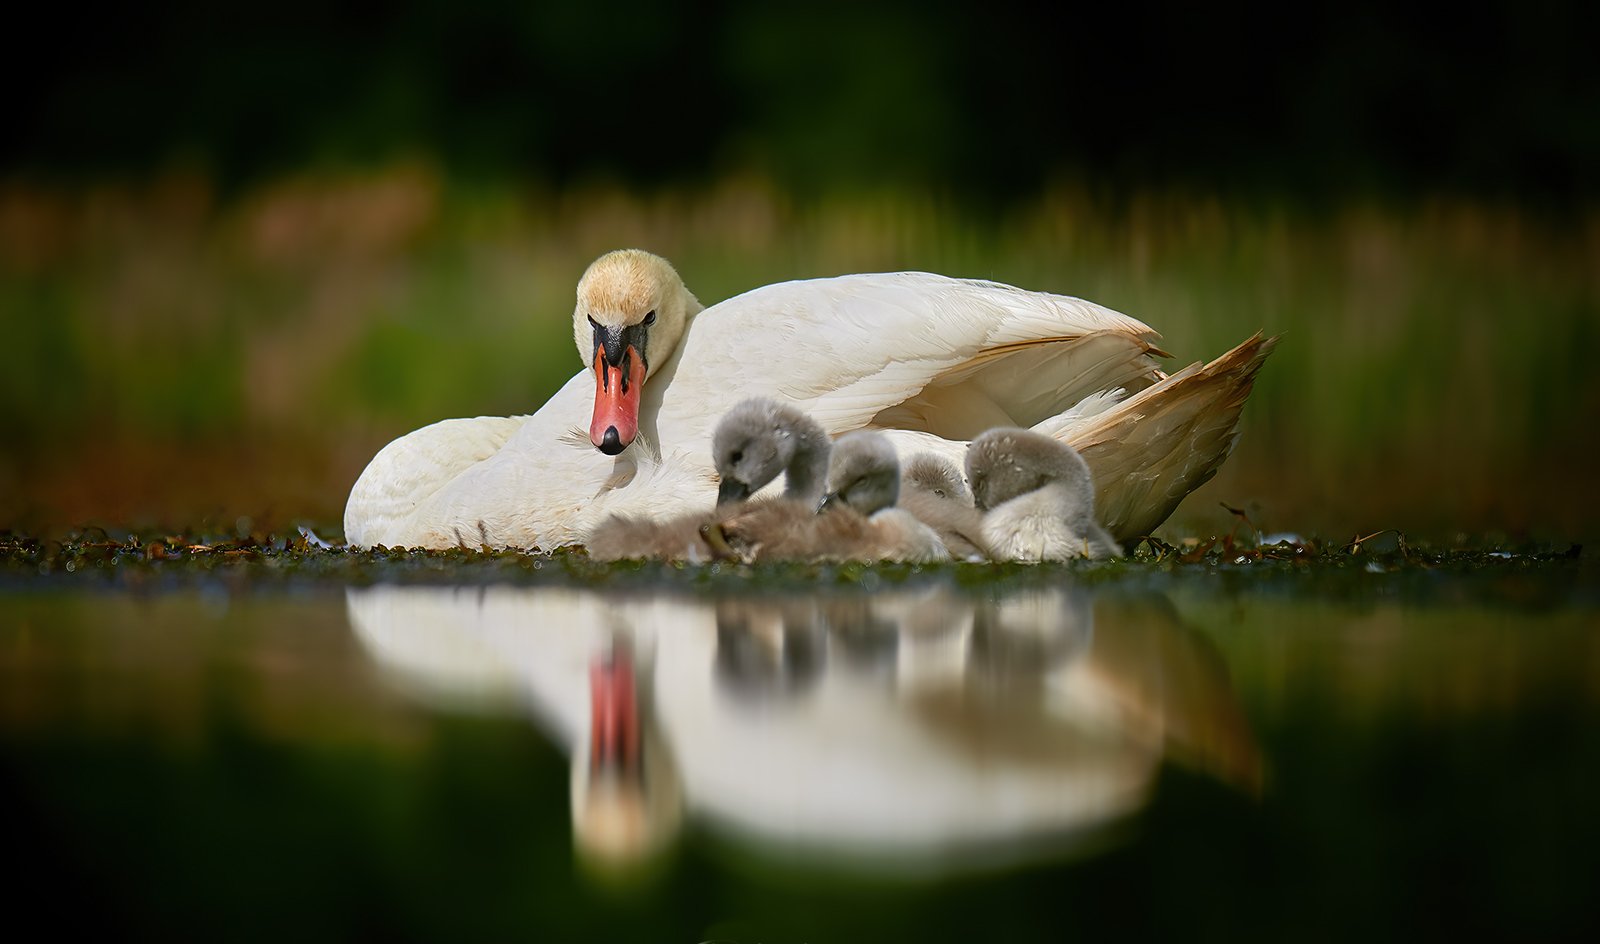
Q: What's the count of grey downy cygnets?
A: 4